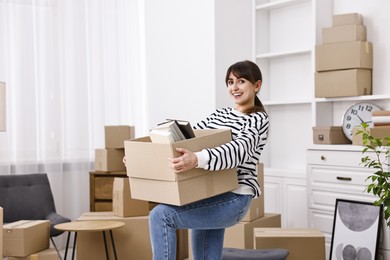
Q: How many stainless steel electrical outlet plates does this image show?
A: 0